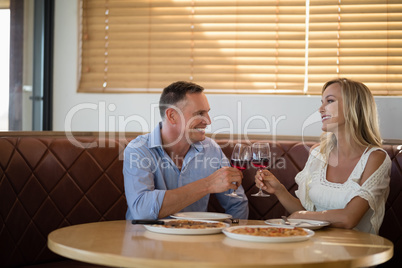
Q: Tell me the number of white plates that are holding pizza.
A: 2